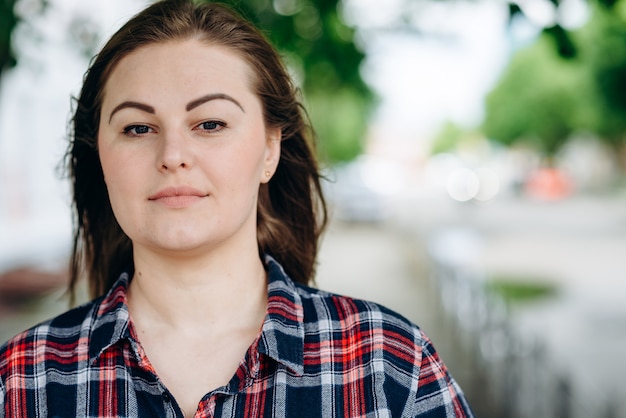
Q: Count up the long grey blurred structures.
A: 1